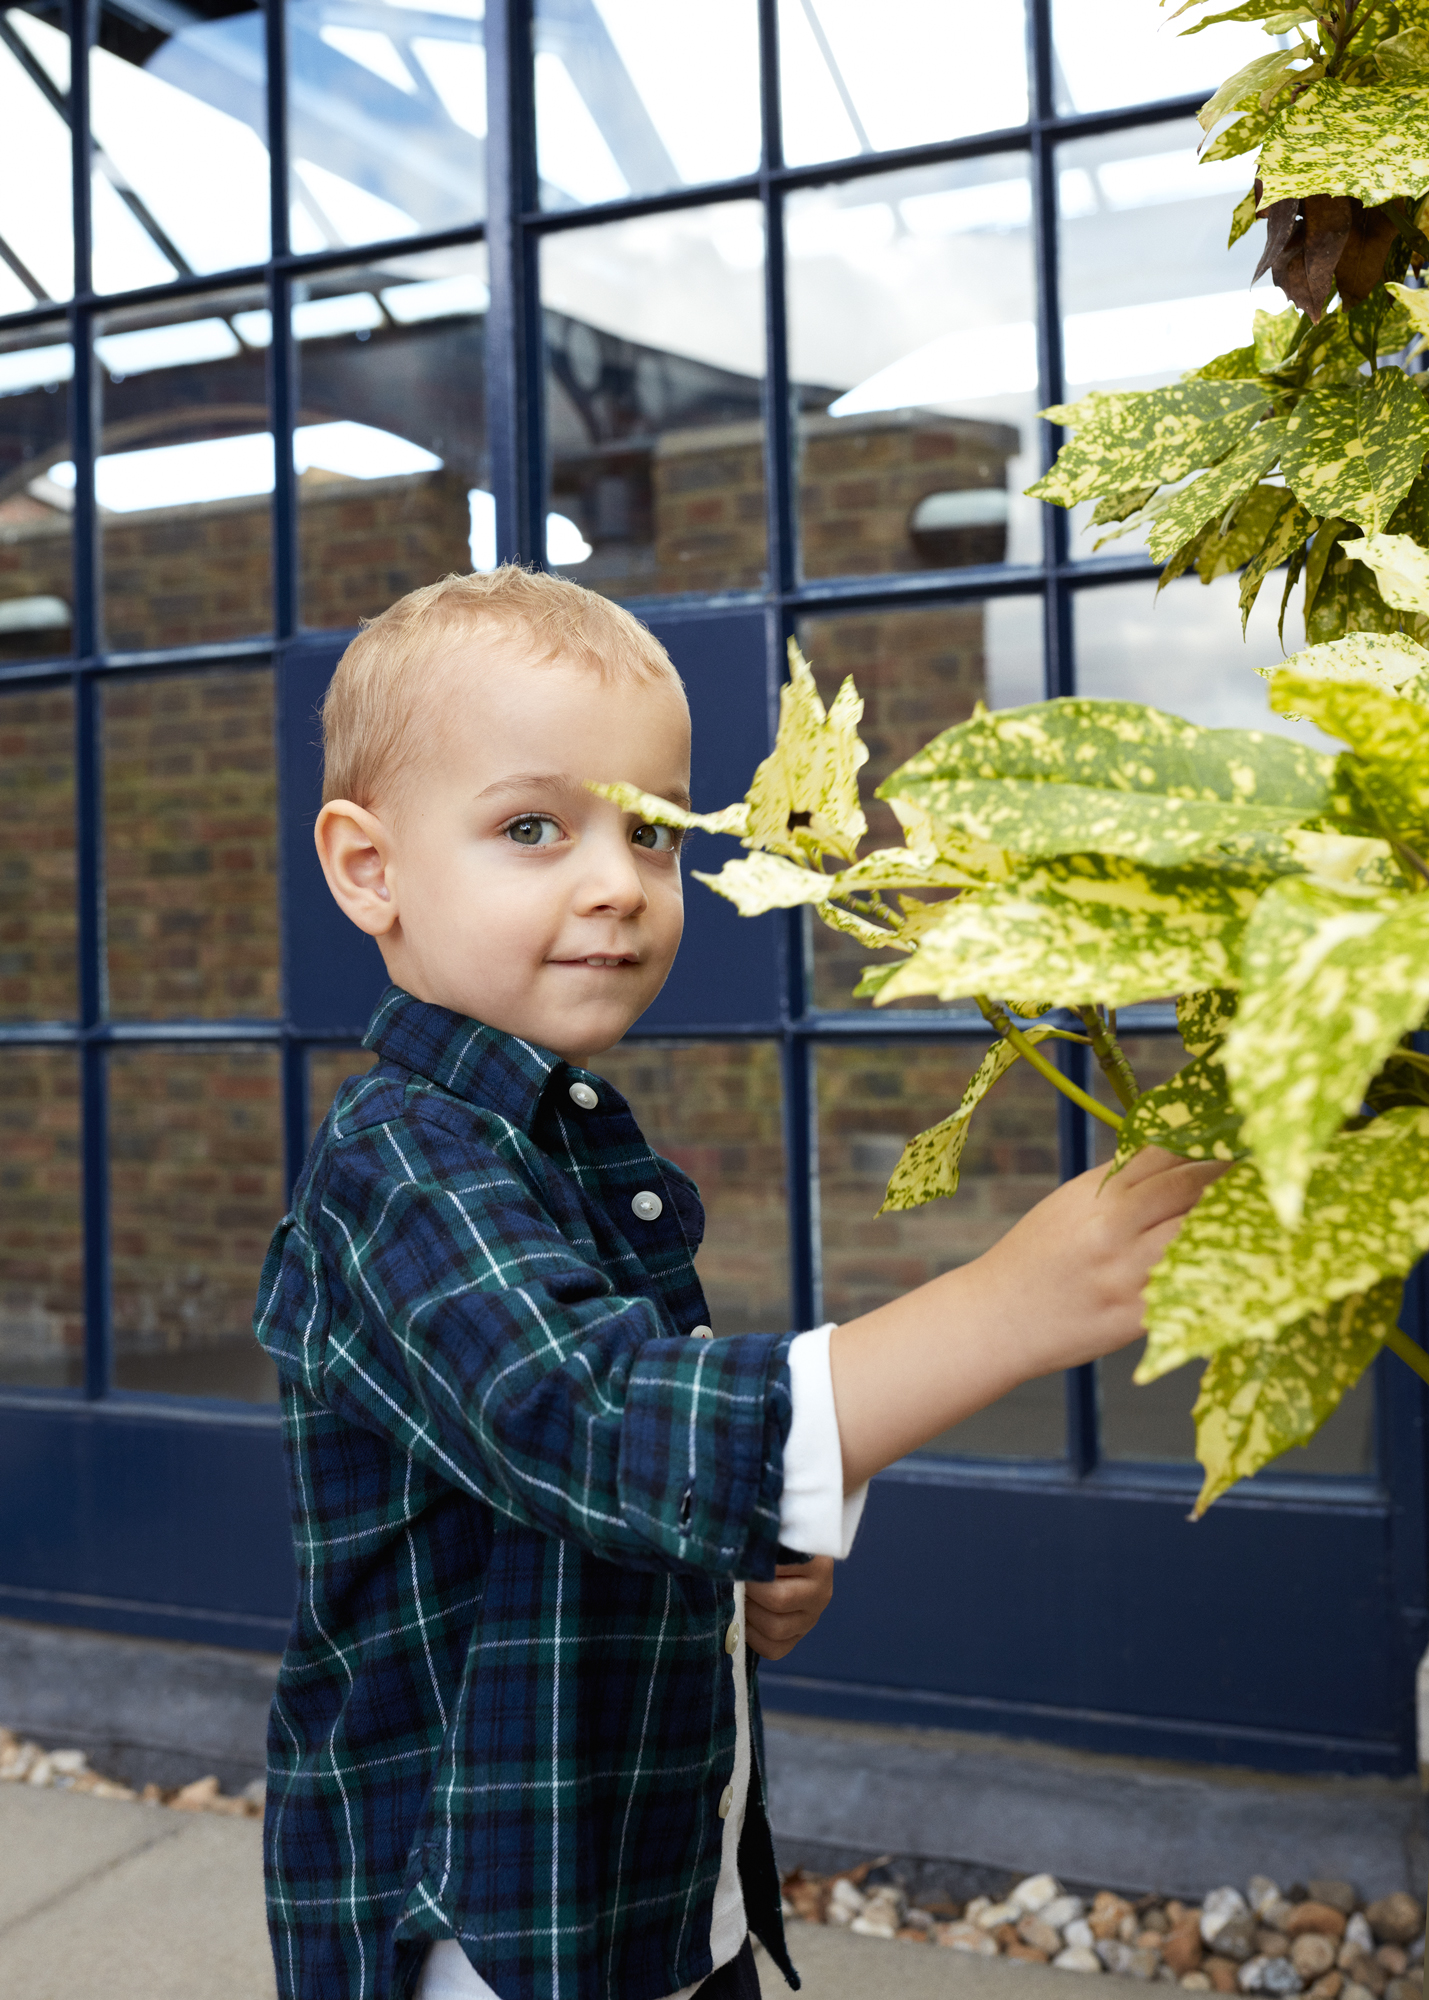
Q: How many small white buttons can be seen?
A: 5